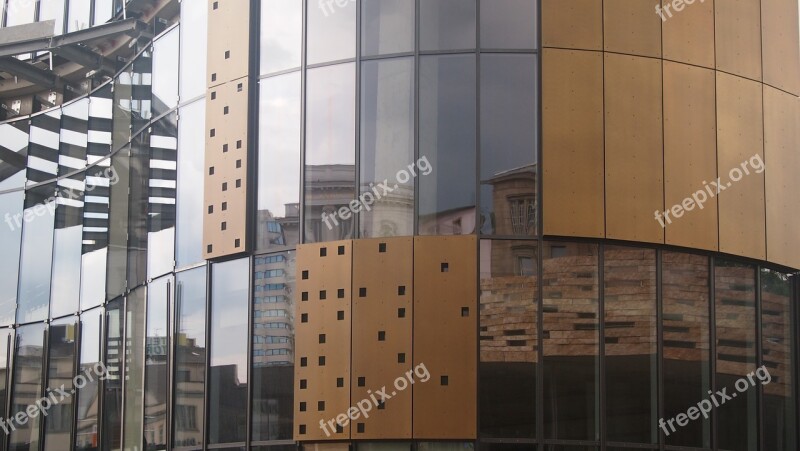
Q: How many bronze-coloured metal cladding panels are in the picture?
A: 15